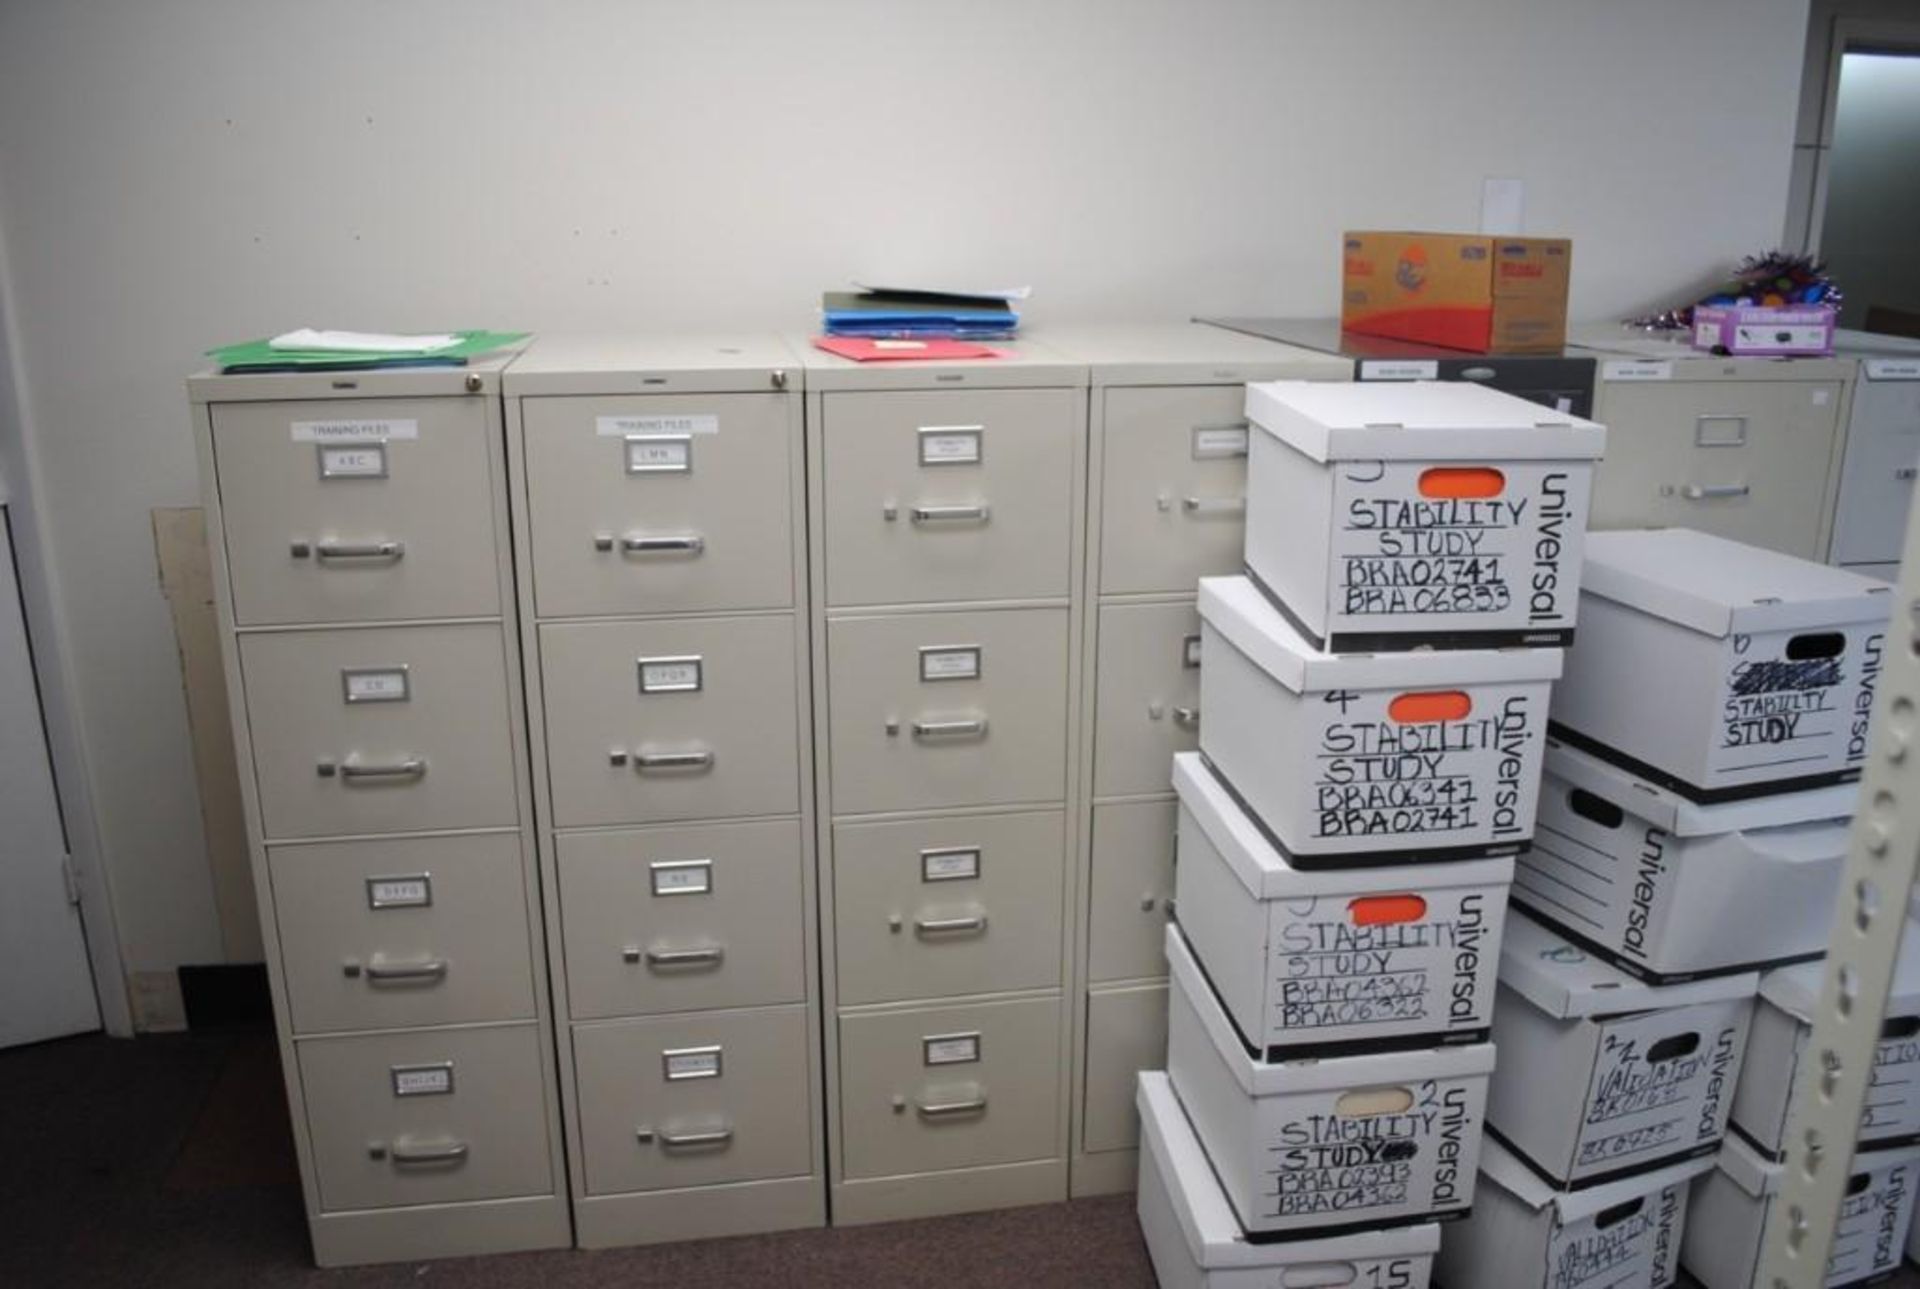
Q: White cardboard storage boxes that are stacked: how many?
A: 11